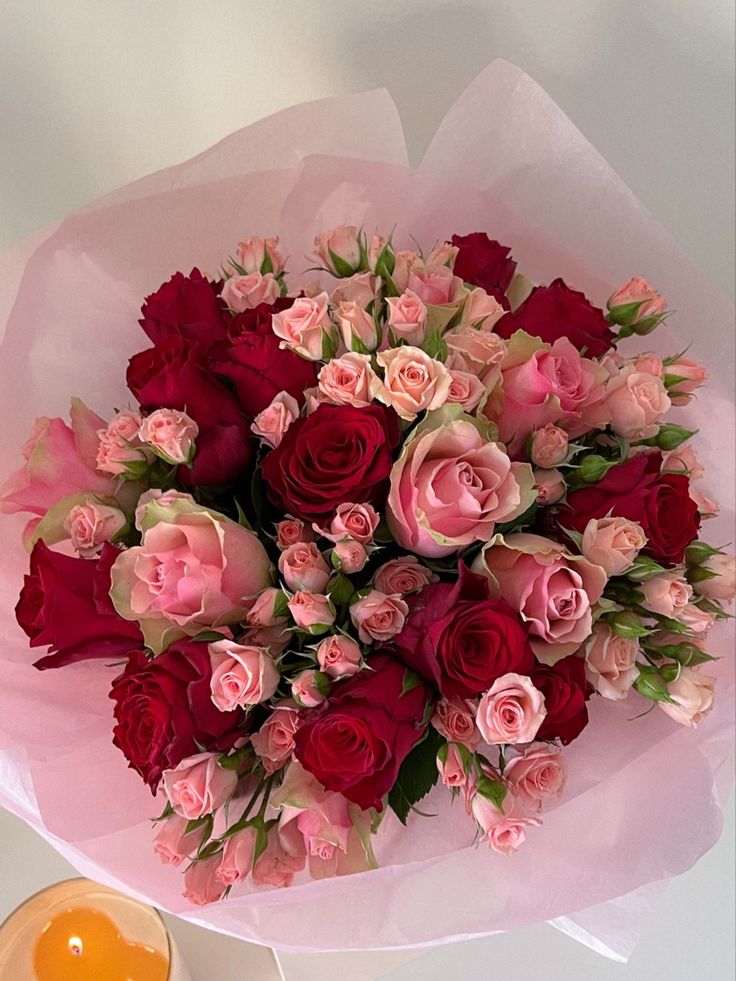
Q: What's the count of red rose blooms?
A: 12